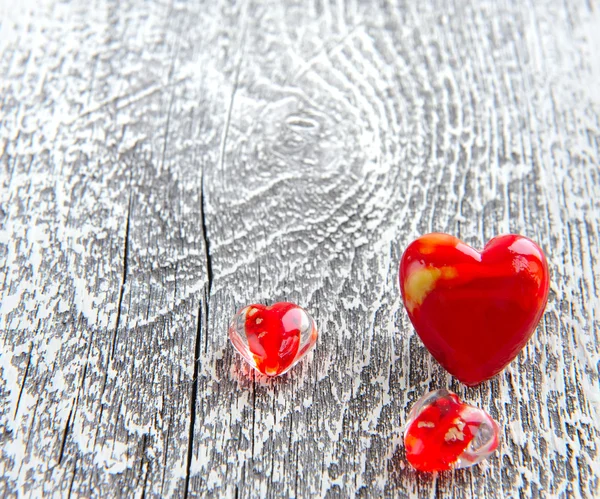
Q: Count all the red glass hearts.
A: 3